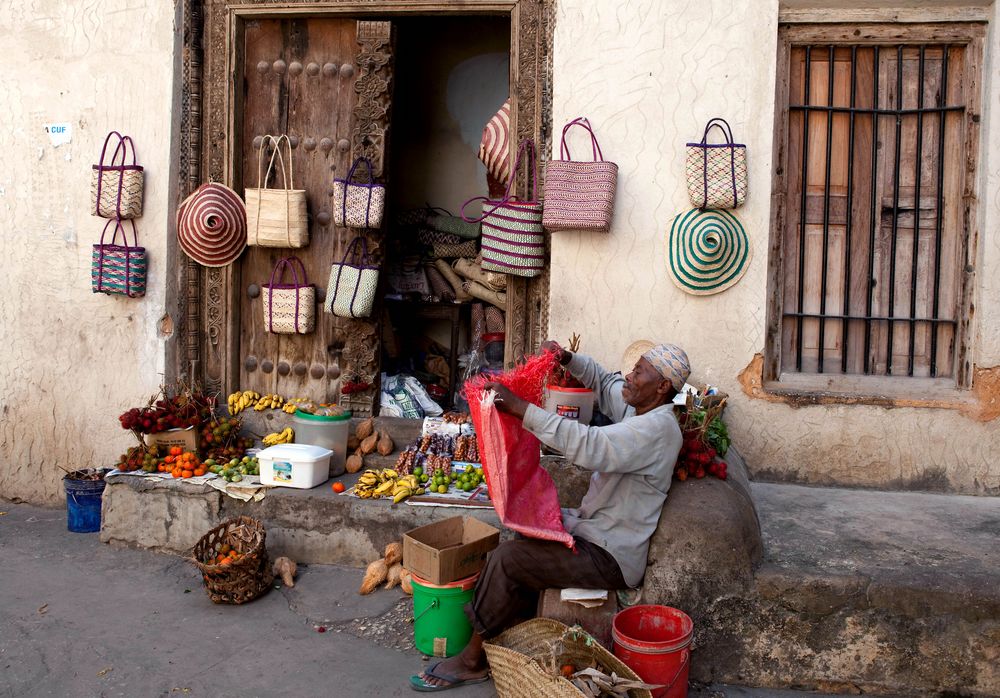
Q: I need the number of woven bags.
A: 9